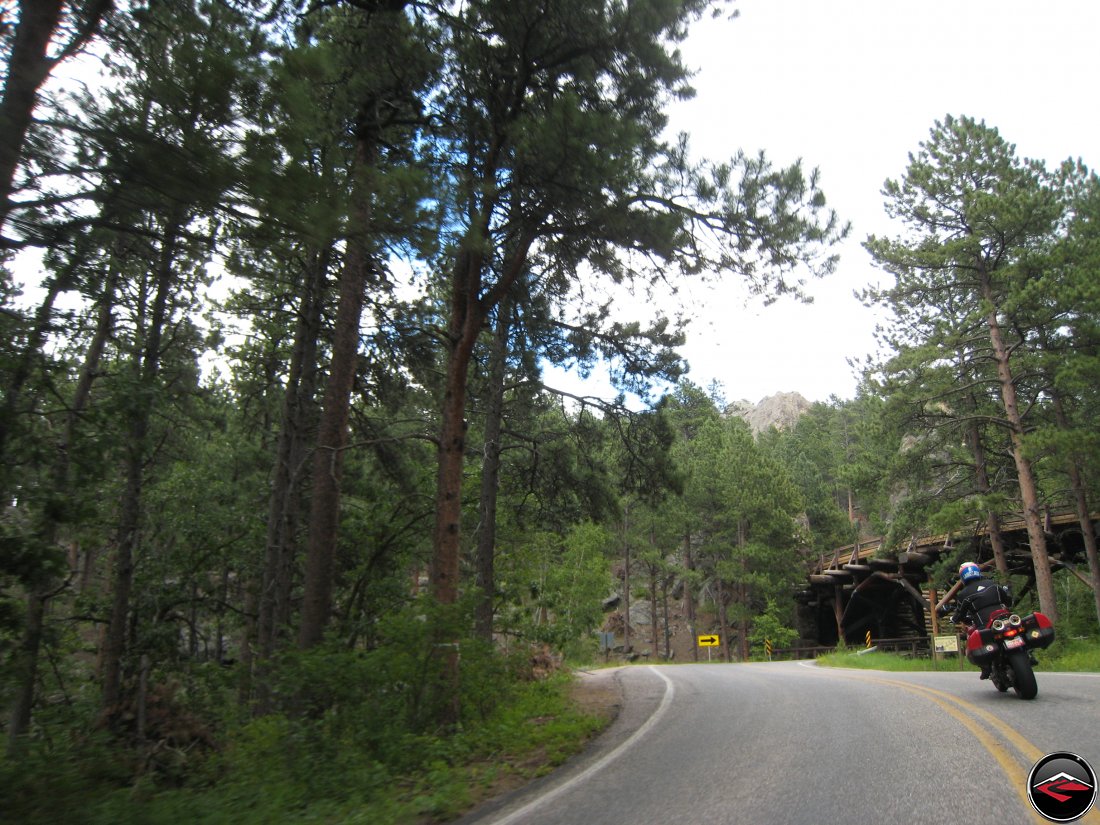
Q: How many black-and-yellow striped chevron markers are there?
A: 2